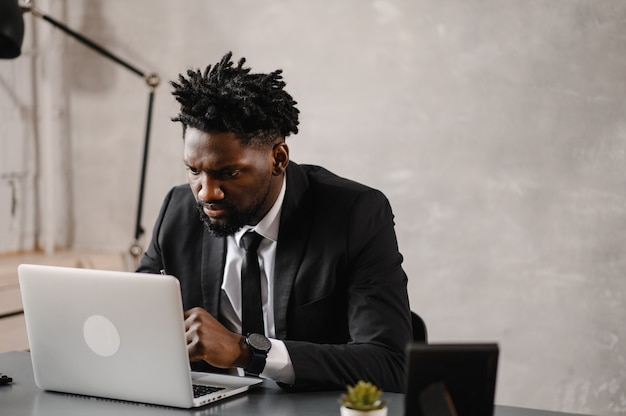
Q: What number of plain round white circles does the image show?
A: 1